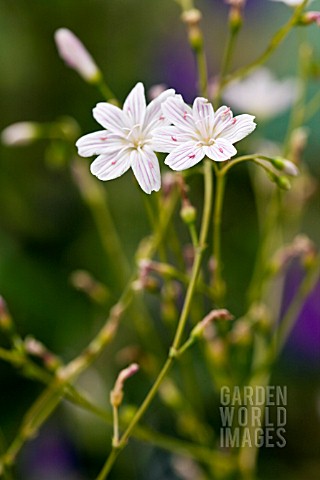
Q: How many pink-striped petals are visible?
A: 13